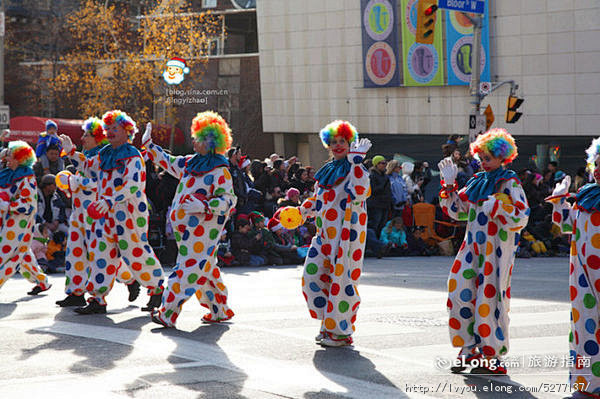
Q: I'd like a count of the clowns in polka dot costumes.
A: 7